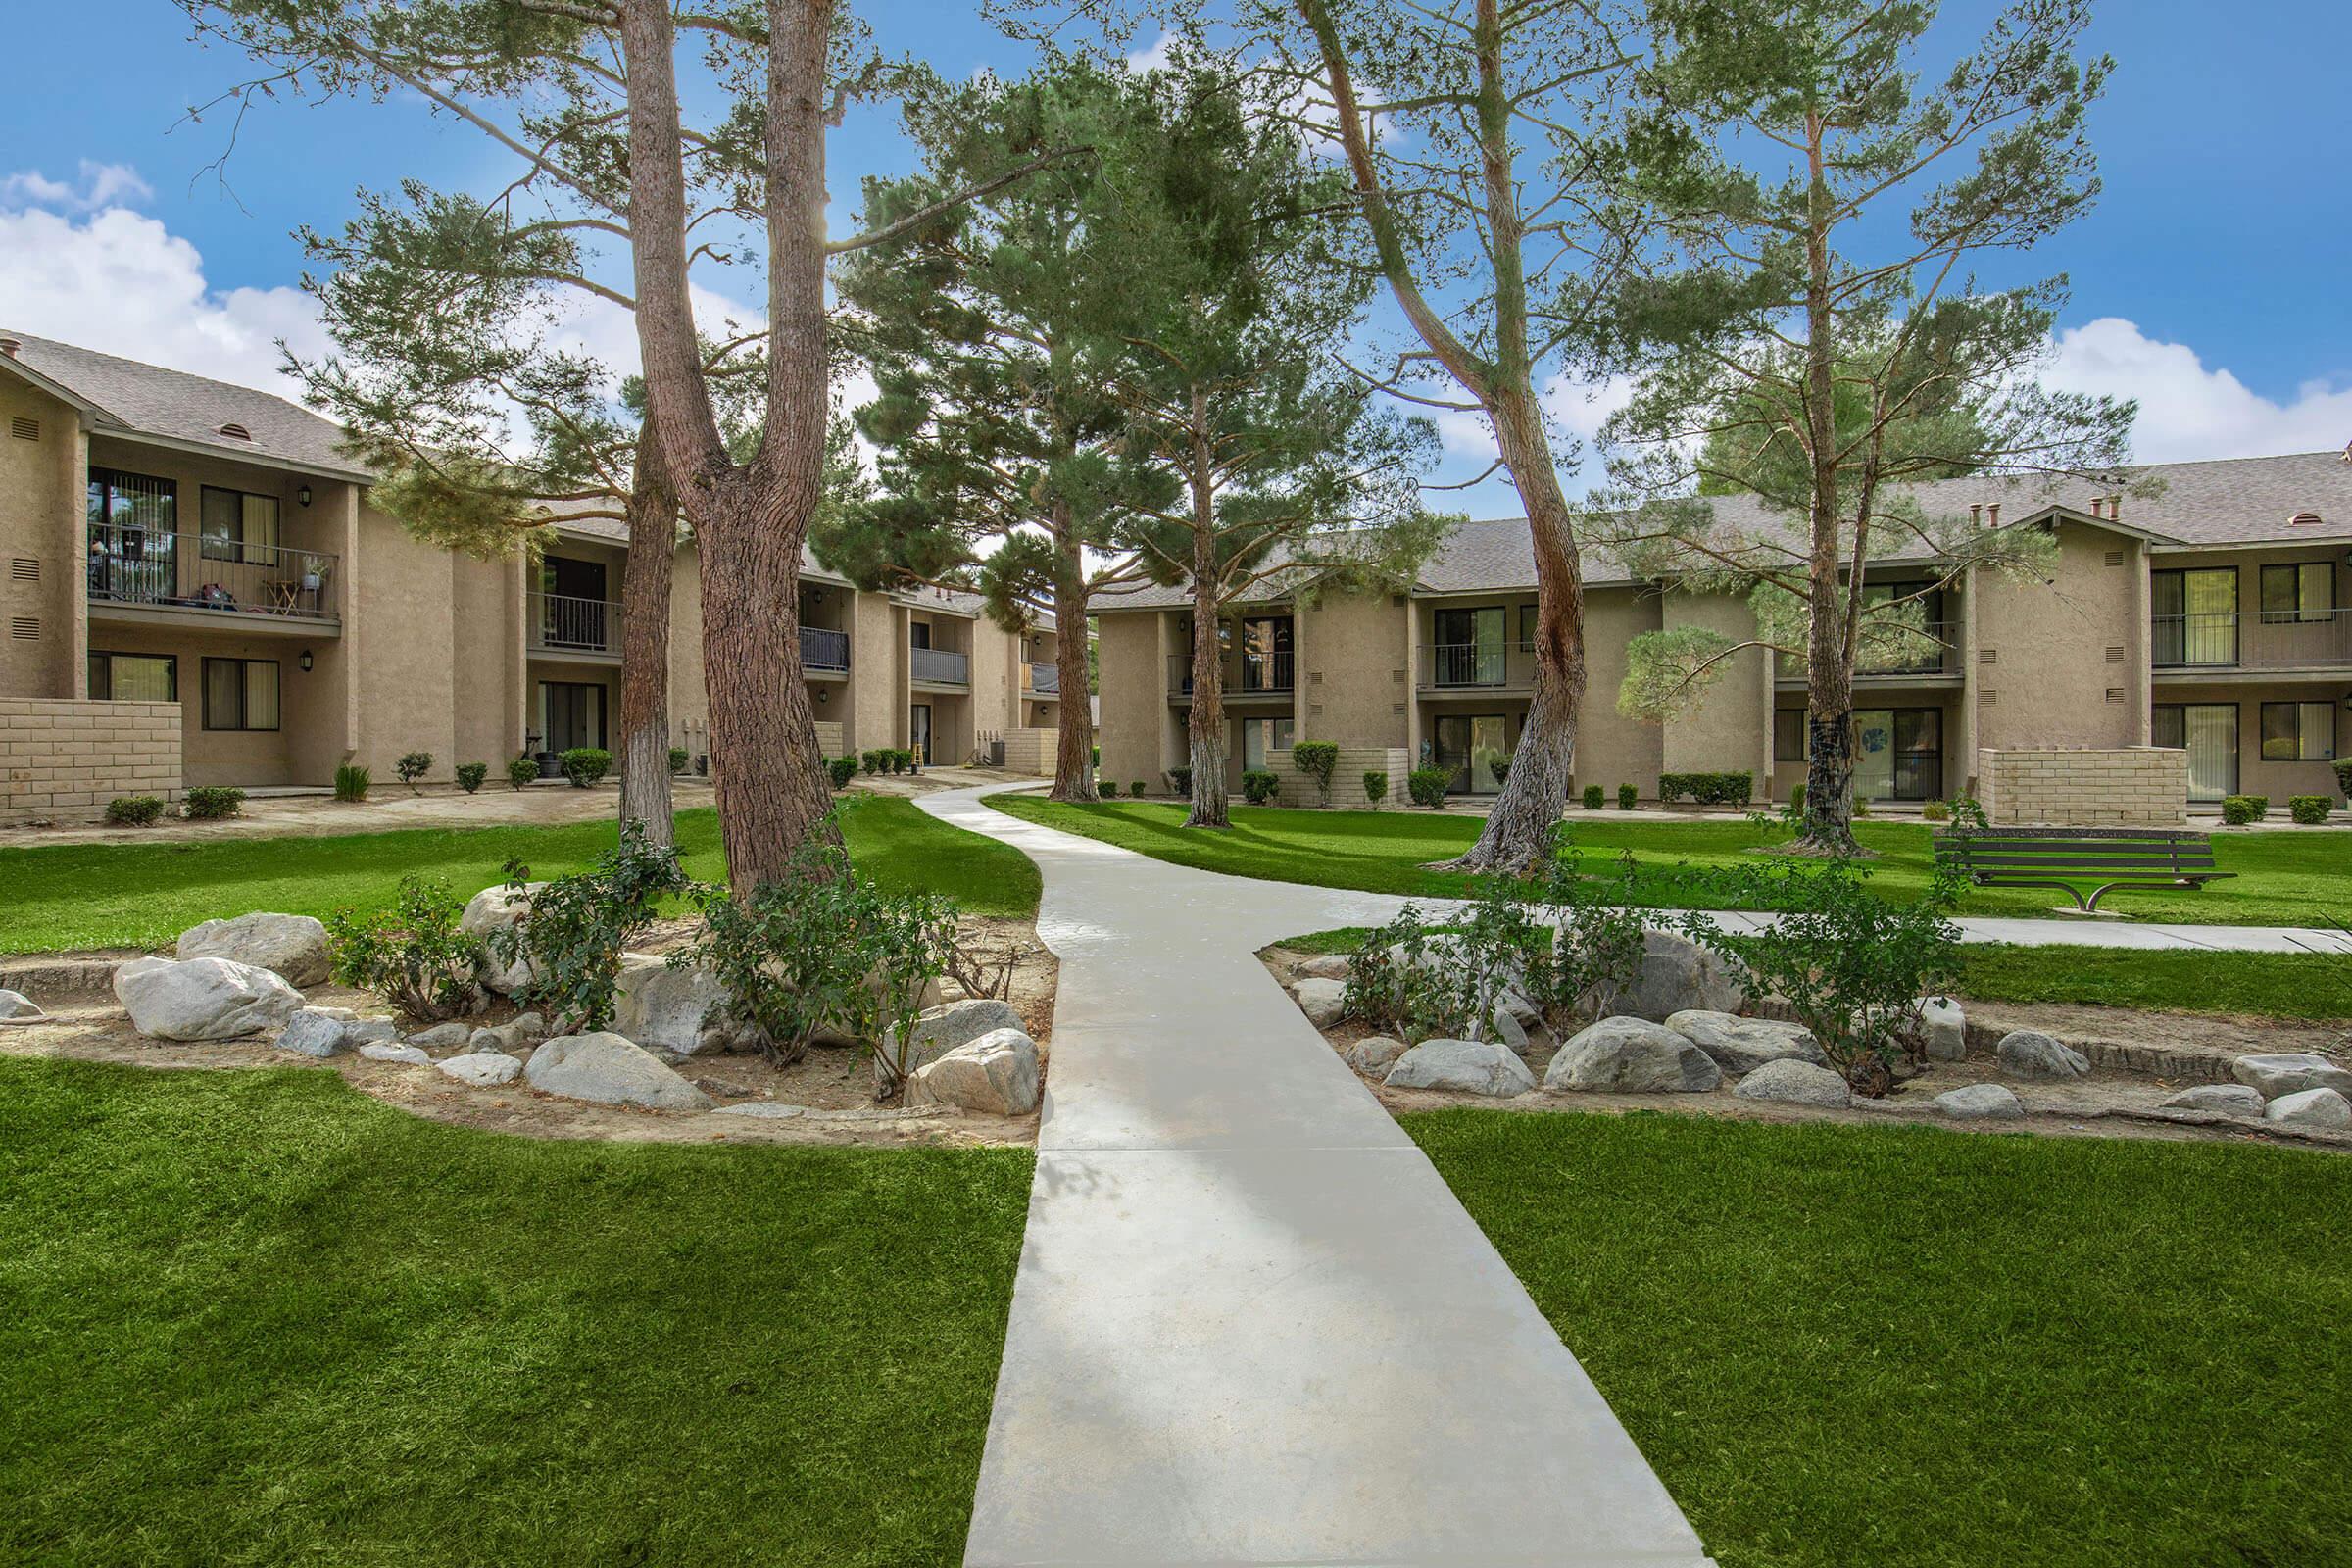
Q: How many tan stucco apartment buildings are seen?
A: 2